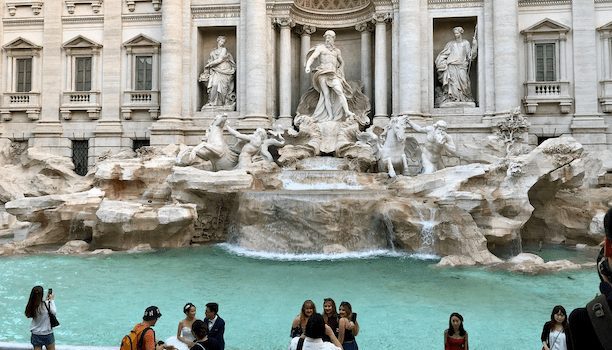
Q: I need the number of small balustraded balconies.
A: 5